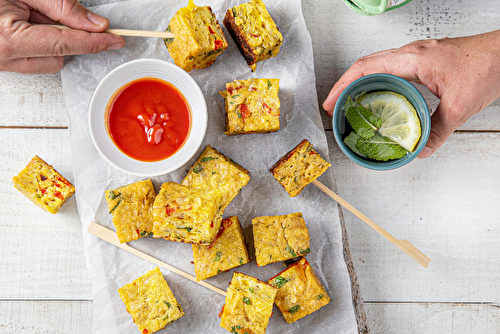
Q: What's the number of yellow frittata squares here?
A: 13